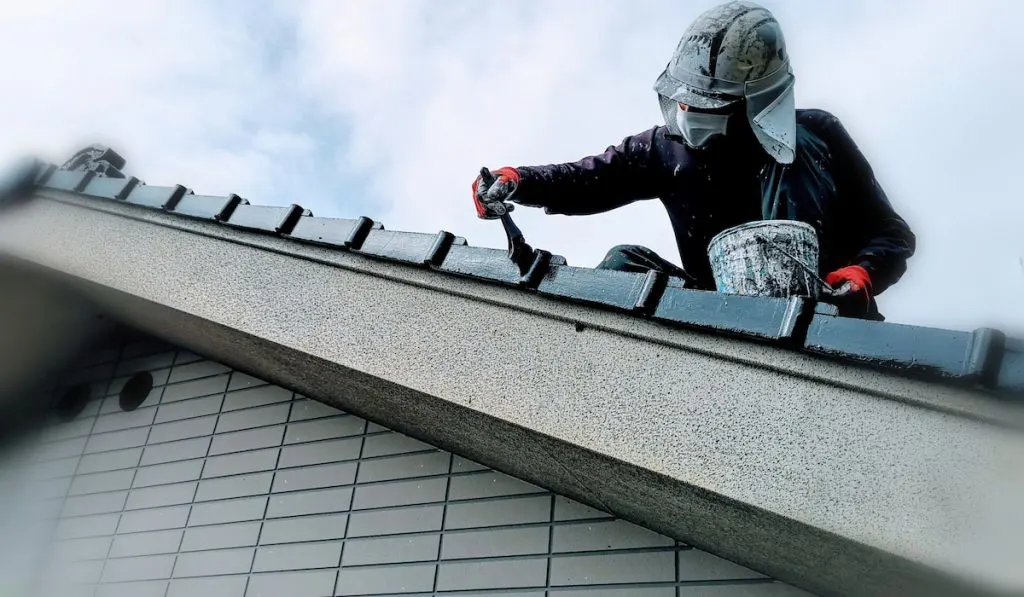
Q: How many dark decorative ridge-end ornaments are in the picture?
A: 1